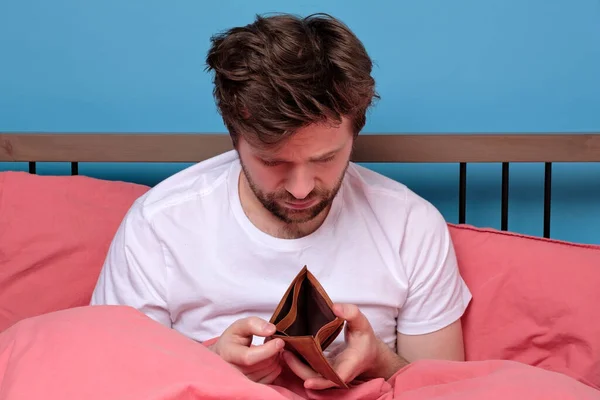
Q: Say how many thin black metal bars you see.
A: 5